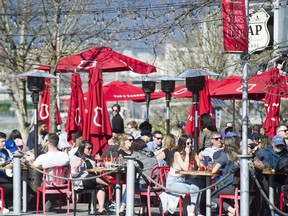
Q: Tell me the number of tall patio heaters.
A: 4